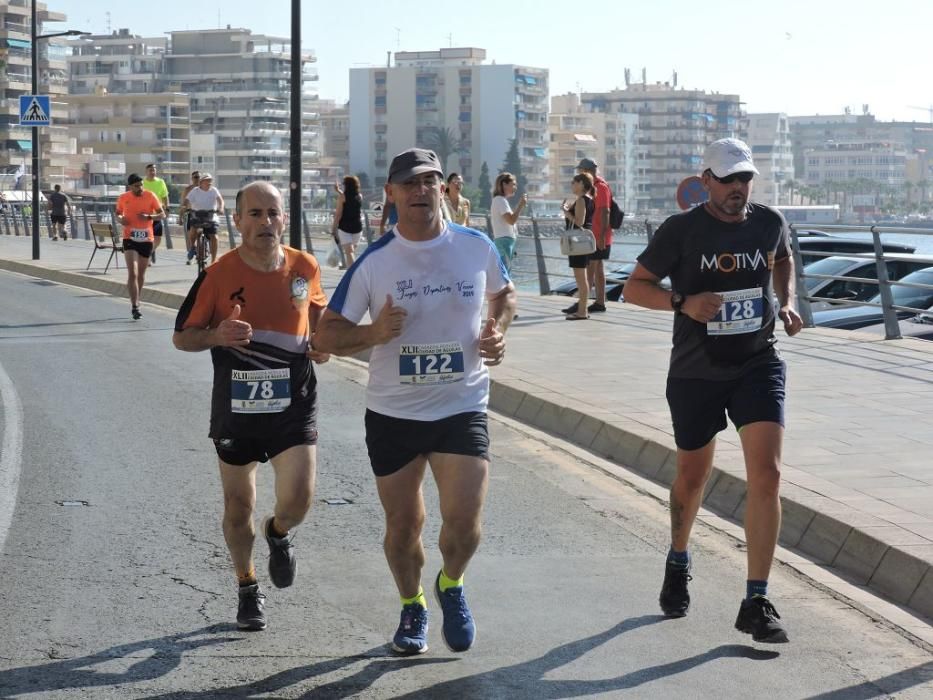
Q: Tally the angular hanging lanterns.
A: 0